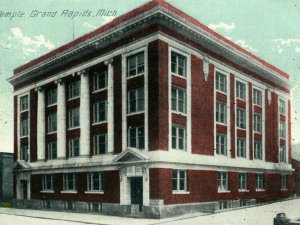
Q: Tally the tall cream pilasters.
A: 4